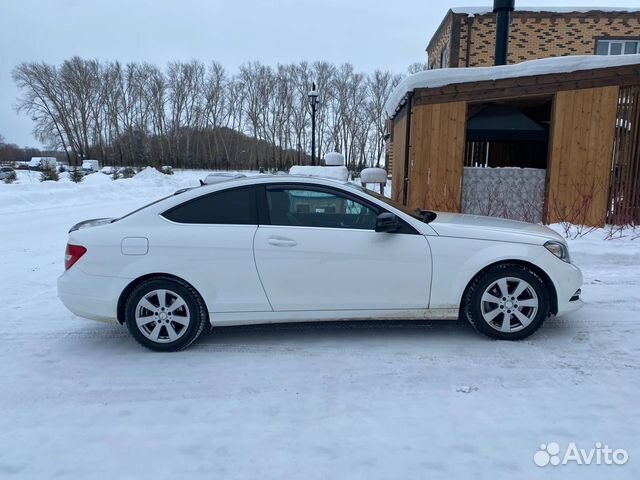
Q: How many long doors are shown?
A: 1